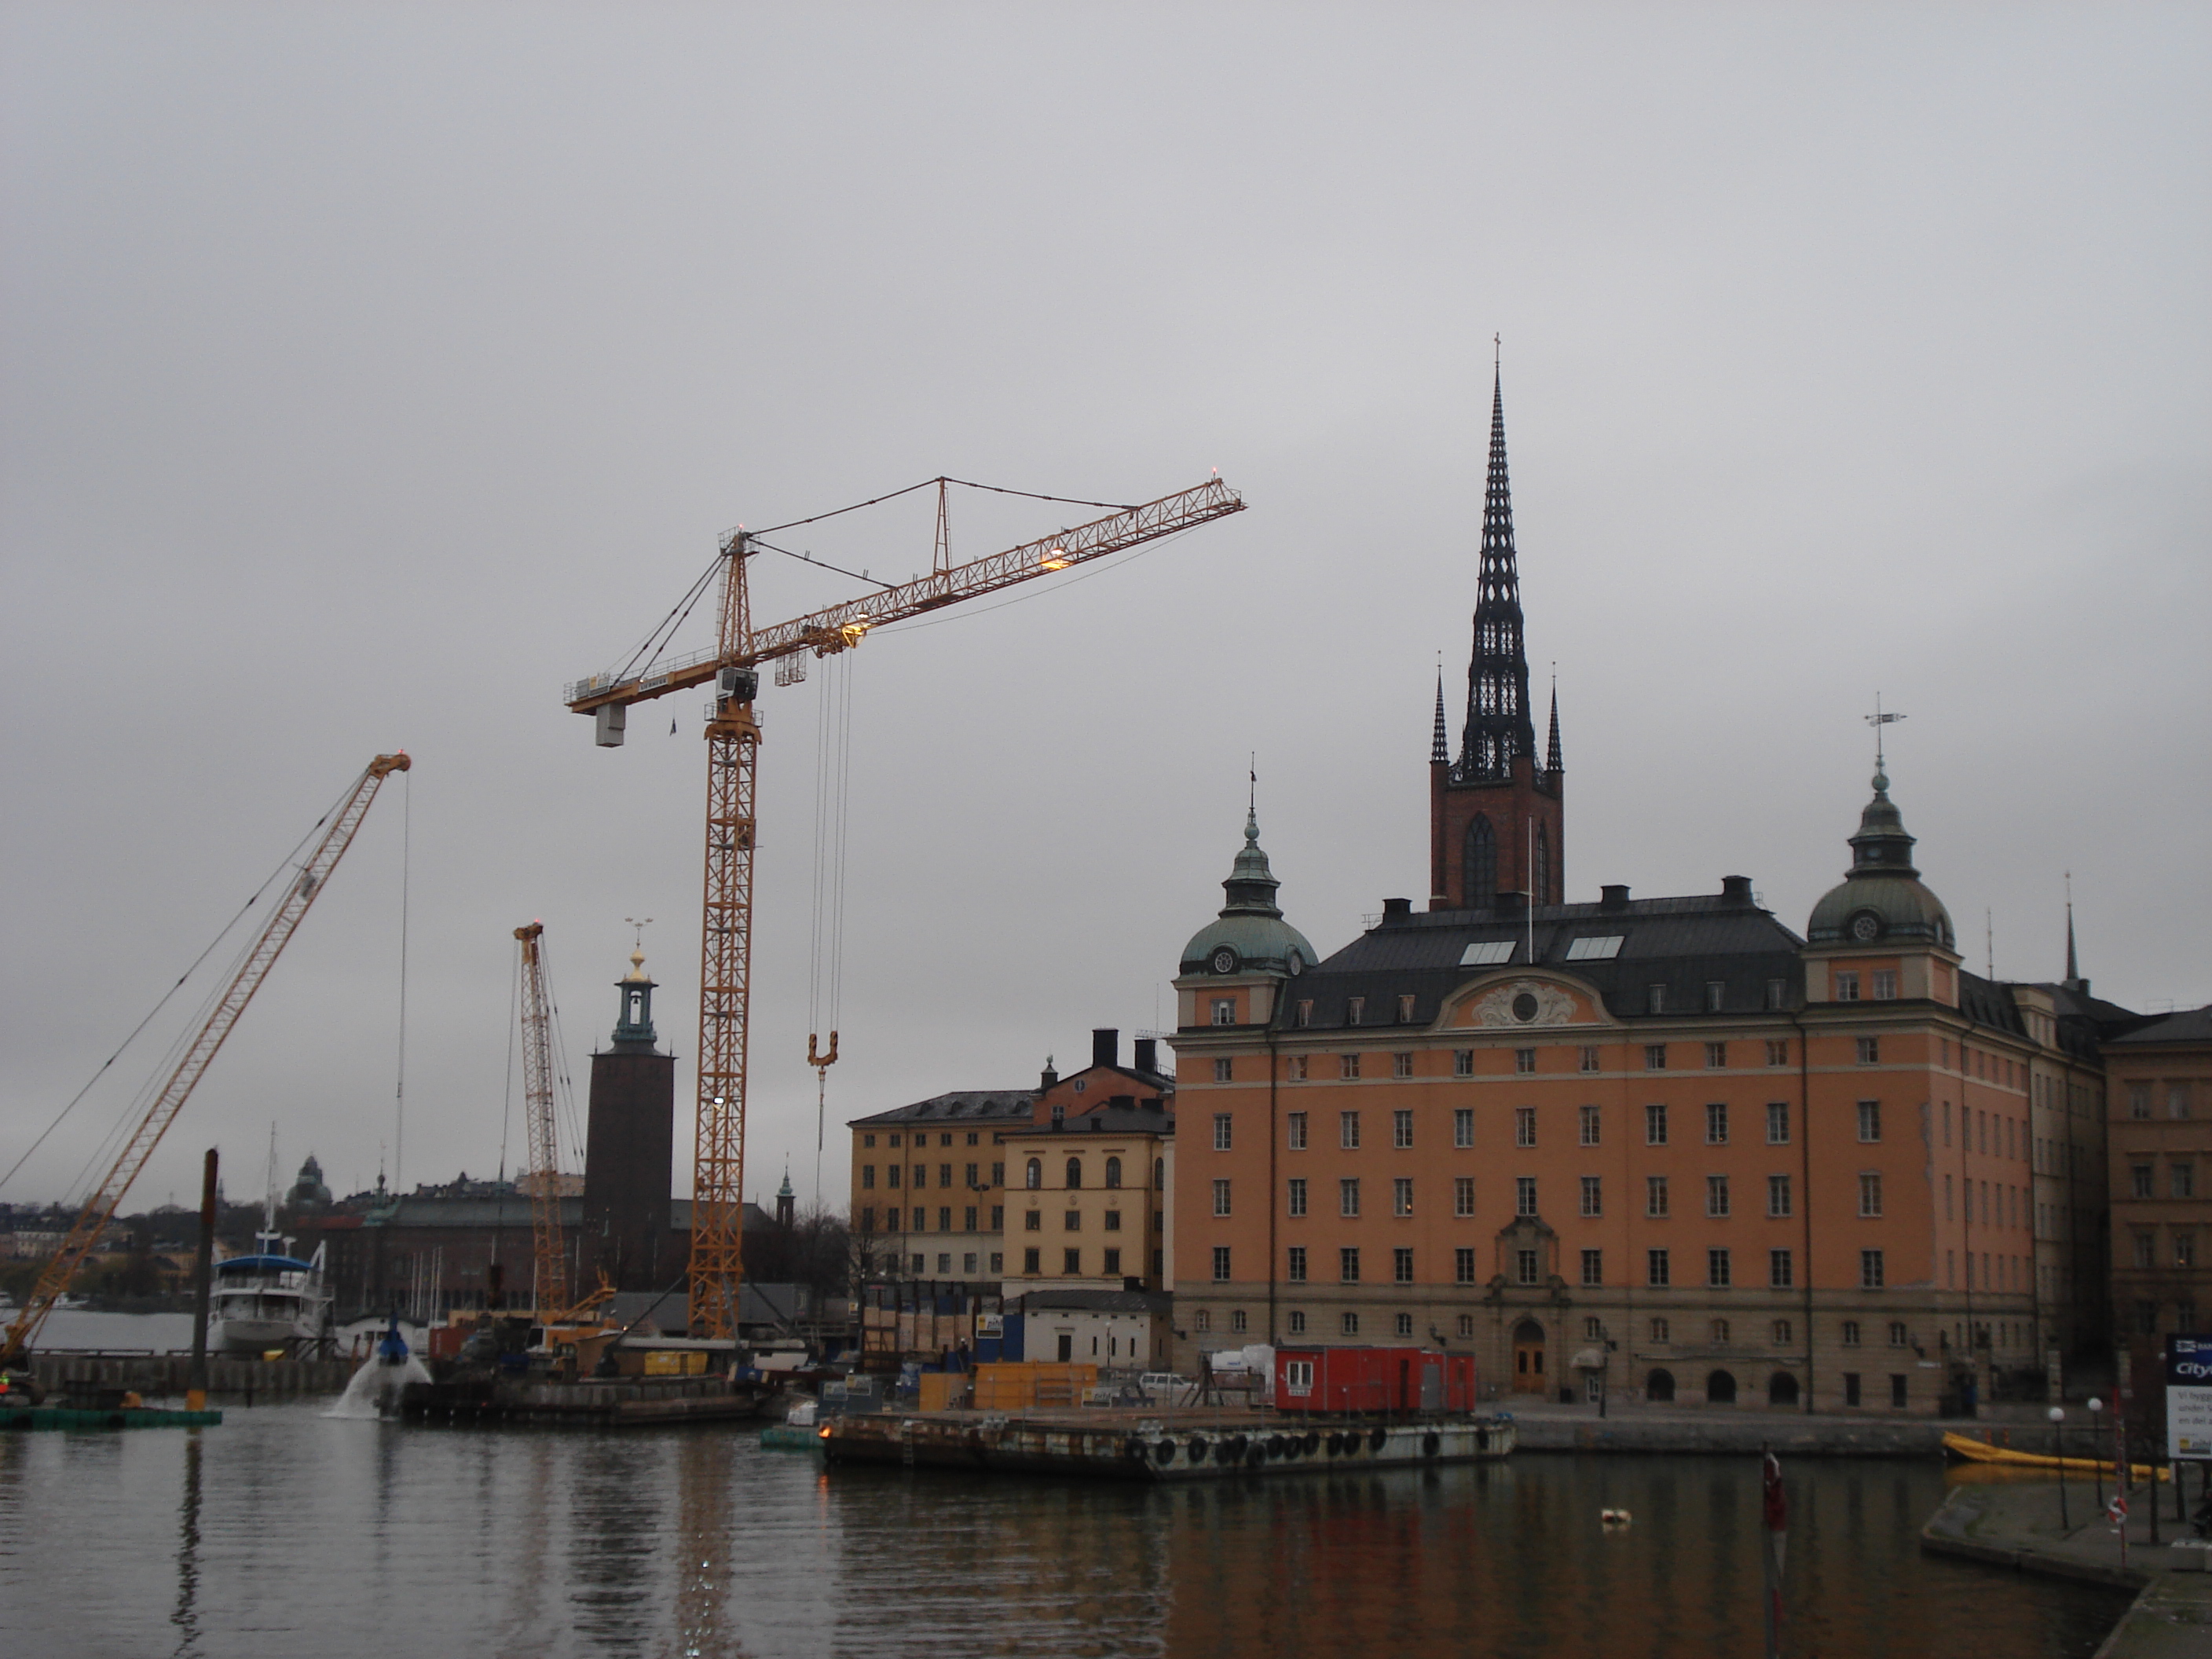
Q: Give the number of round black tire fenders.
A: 14